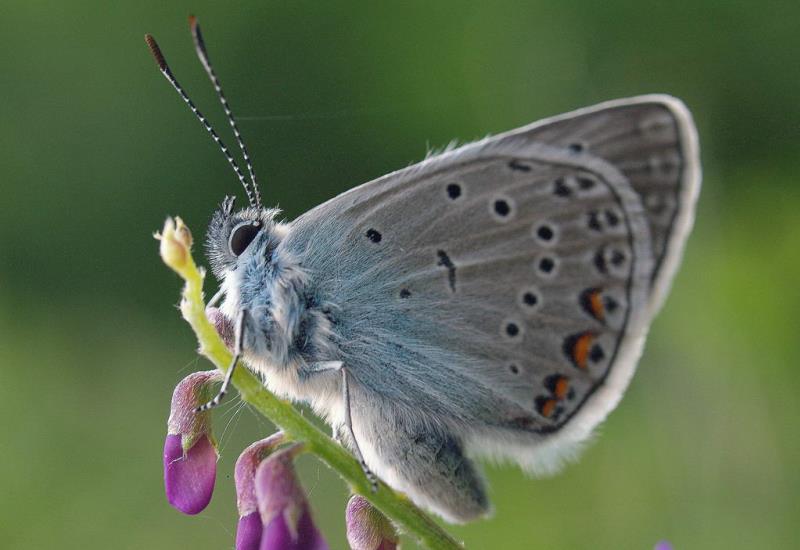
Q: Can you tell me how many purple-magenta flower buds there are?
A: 4